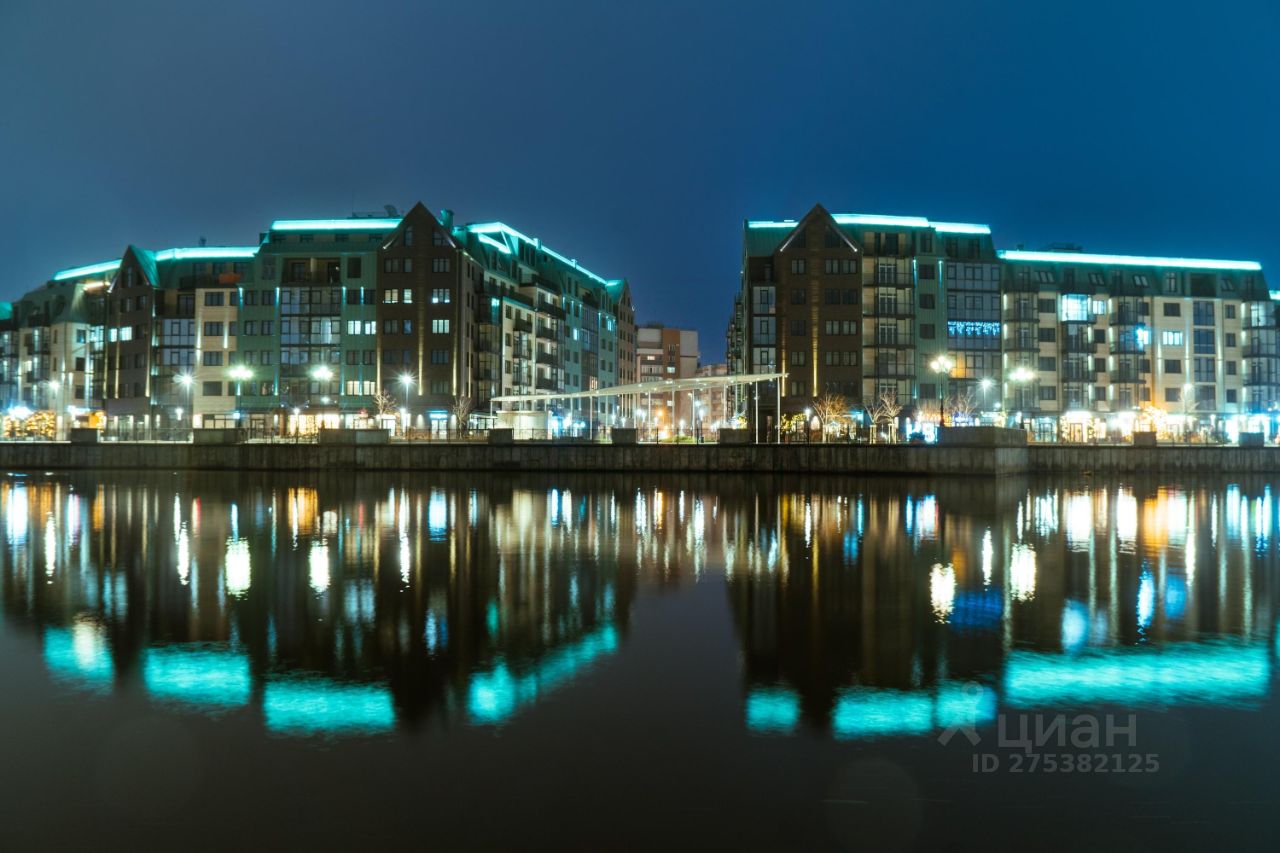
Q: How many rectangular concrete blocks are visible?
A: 9